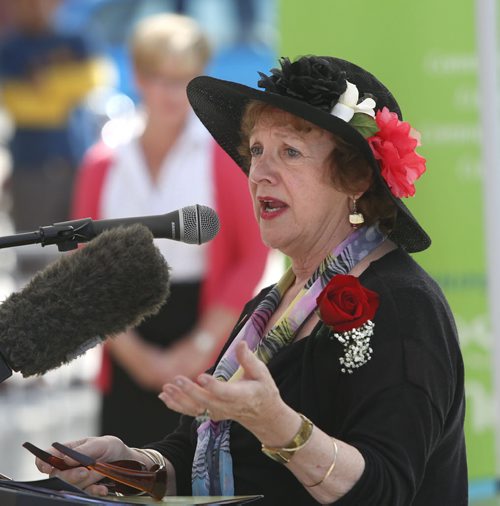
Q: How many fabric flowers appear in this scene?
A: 3